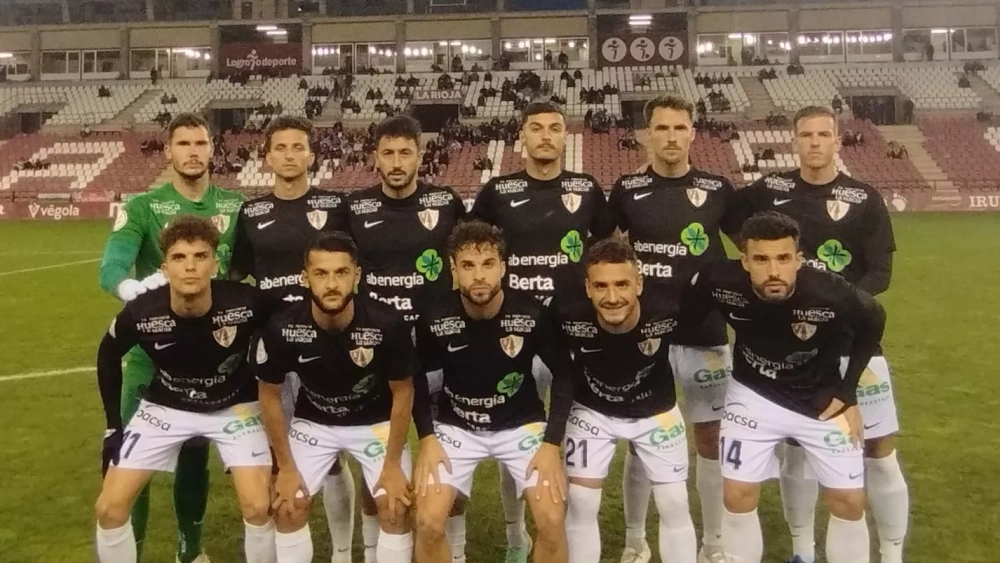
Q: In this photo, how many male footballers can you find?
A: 11